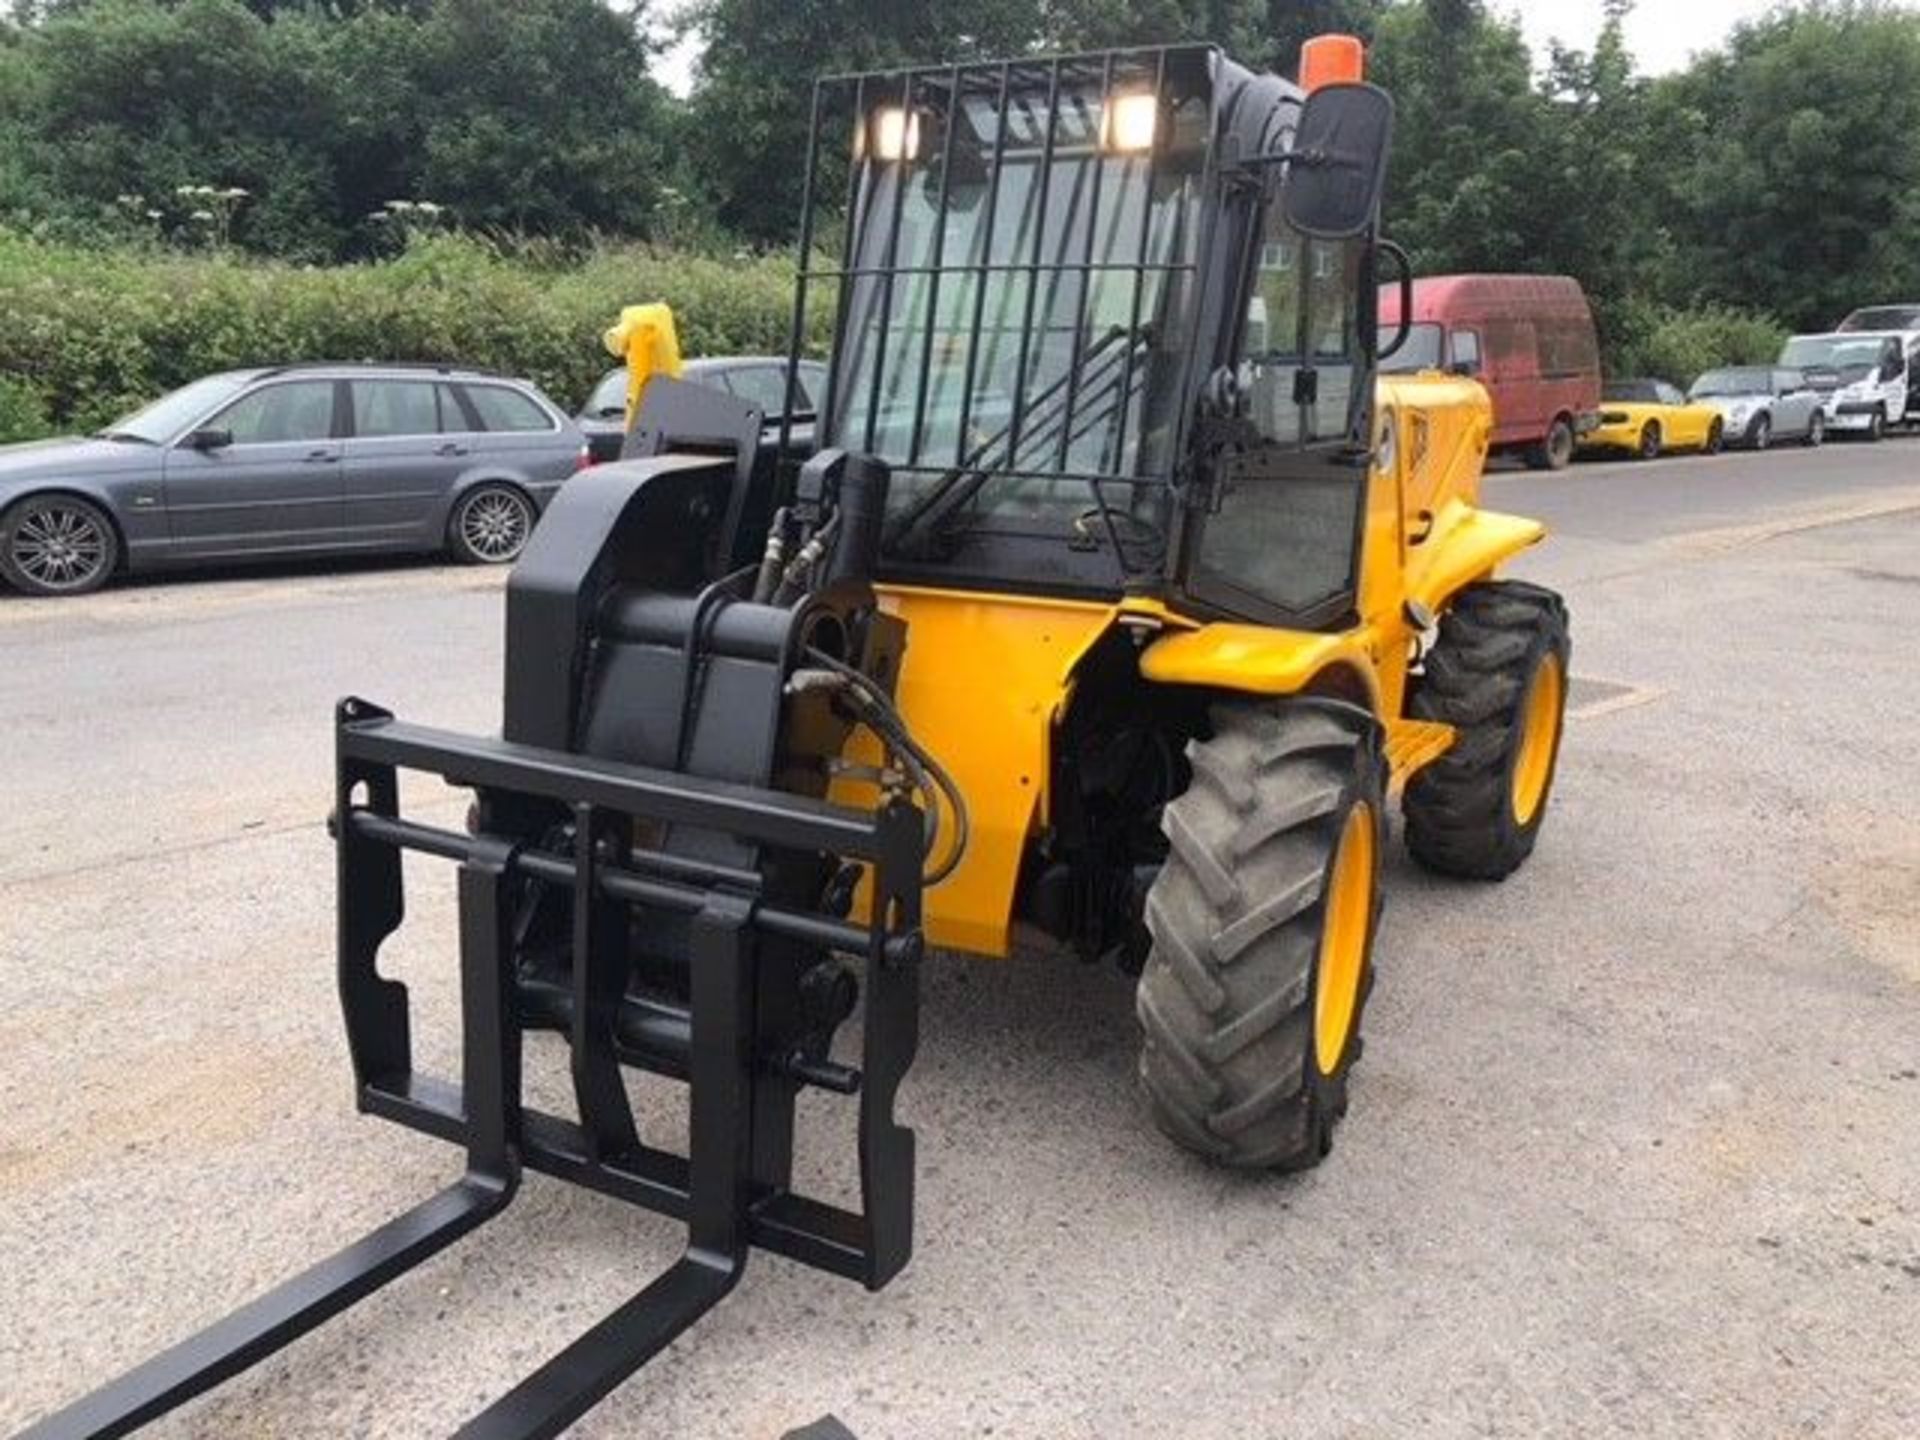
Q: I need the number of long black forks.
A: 2